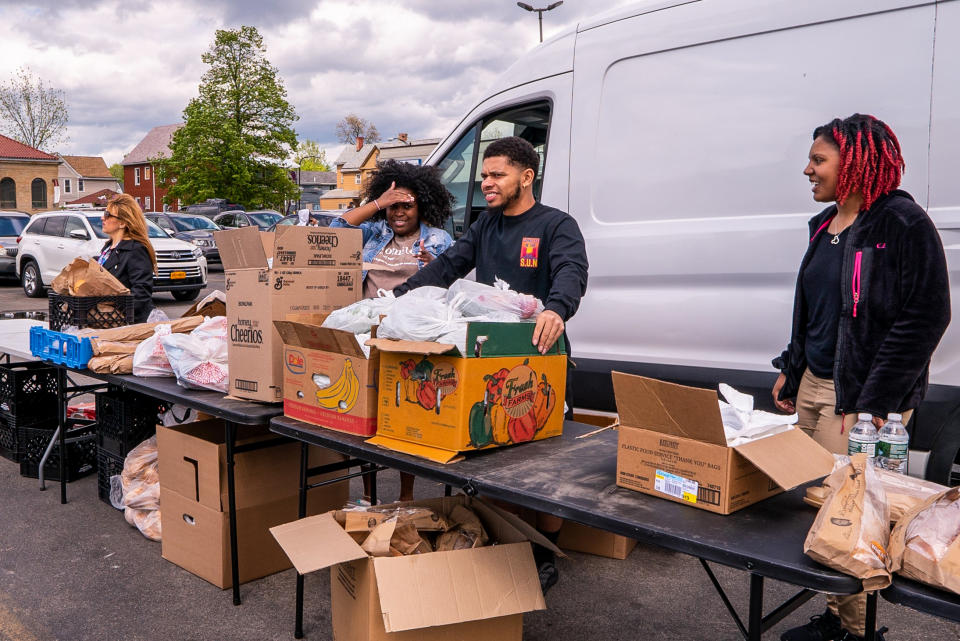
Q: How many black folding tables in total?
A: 3